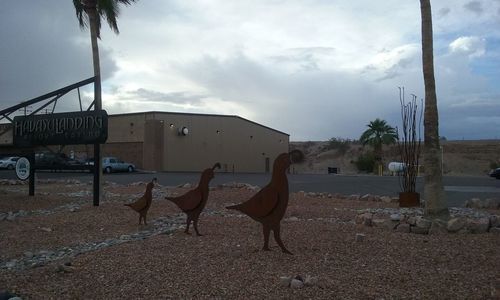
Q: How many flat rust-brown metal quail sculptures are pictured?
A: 3